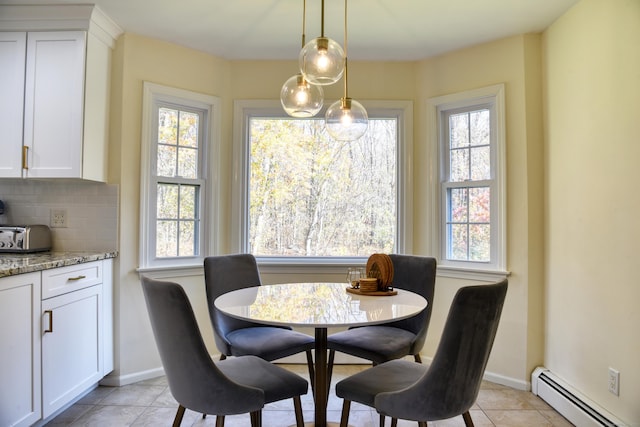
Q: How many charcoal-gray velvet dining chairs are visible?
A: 4